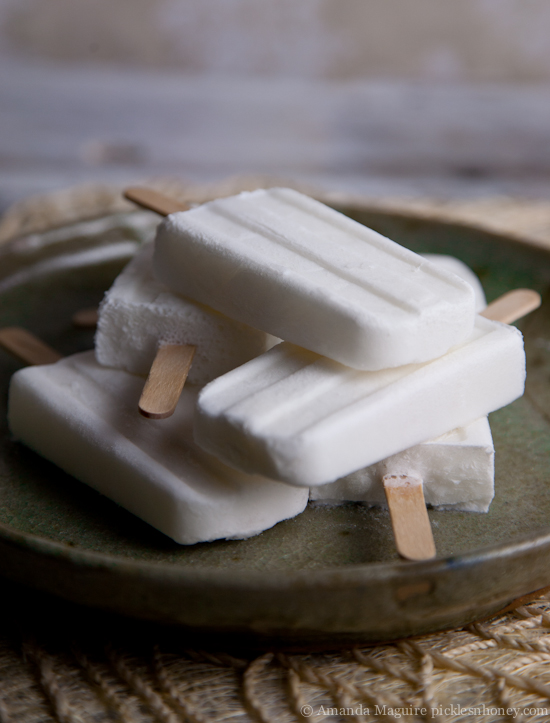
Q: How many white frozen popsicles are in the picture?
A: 6